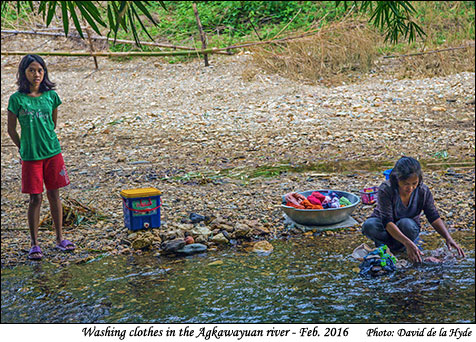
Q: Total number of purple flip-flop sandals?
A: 2